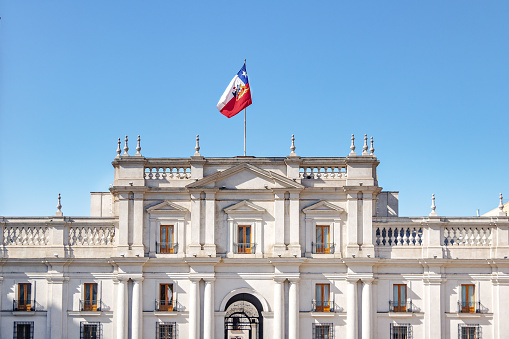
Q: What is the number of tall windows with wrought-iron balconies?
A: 9